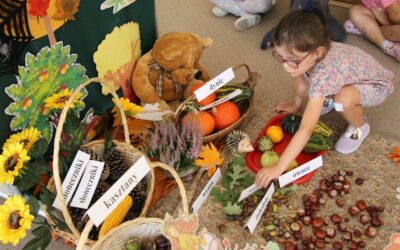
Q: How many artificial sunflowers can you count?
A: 5